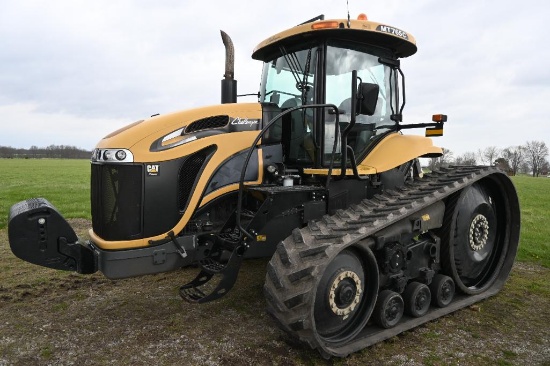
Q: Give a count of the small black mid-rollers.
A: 3